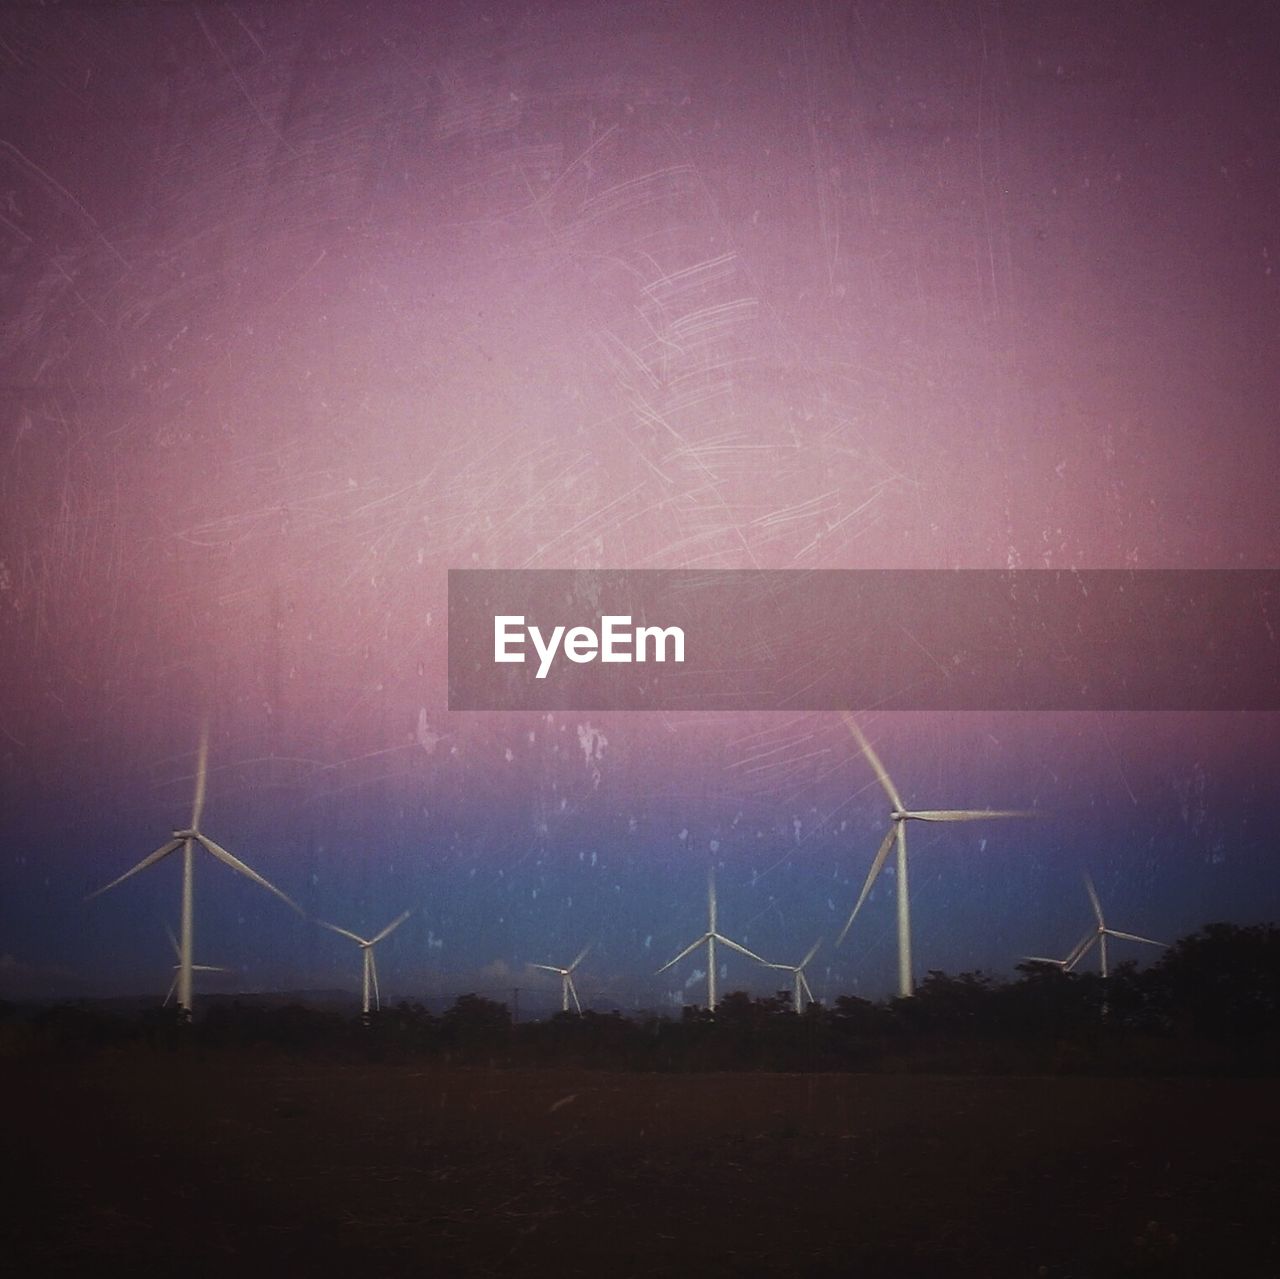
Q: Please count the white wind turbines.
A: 9